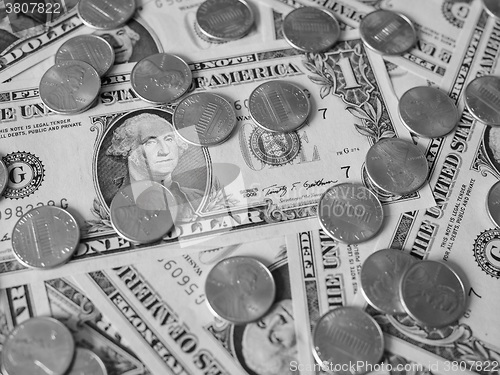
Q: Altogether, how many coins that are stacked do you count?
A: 6